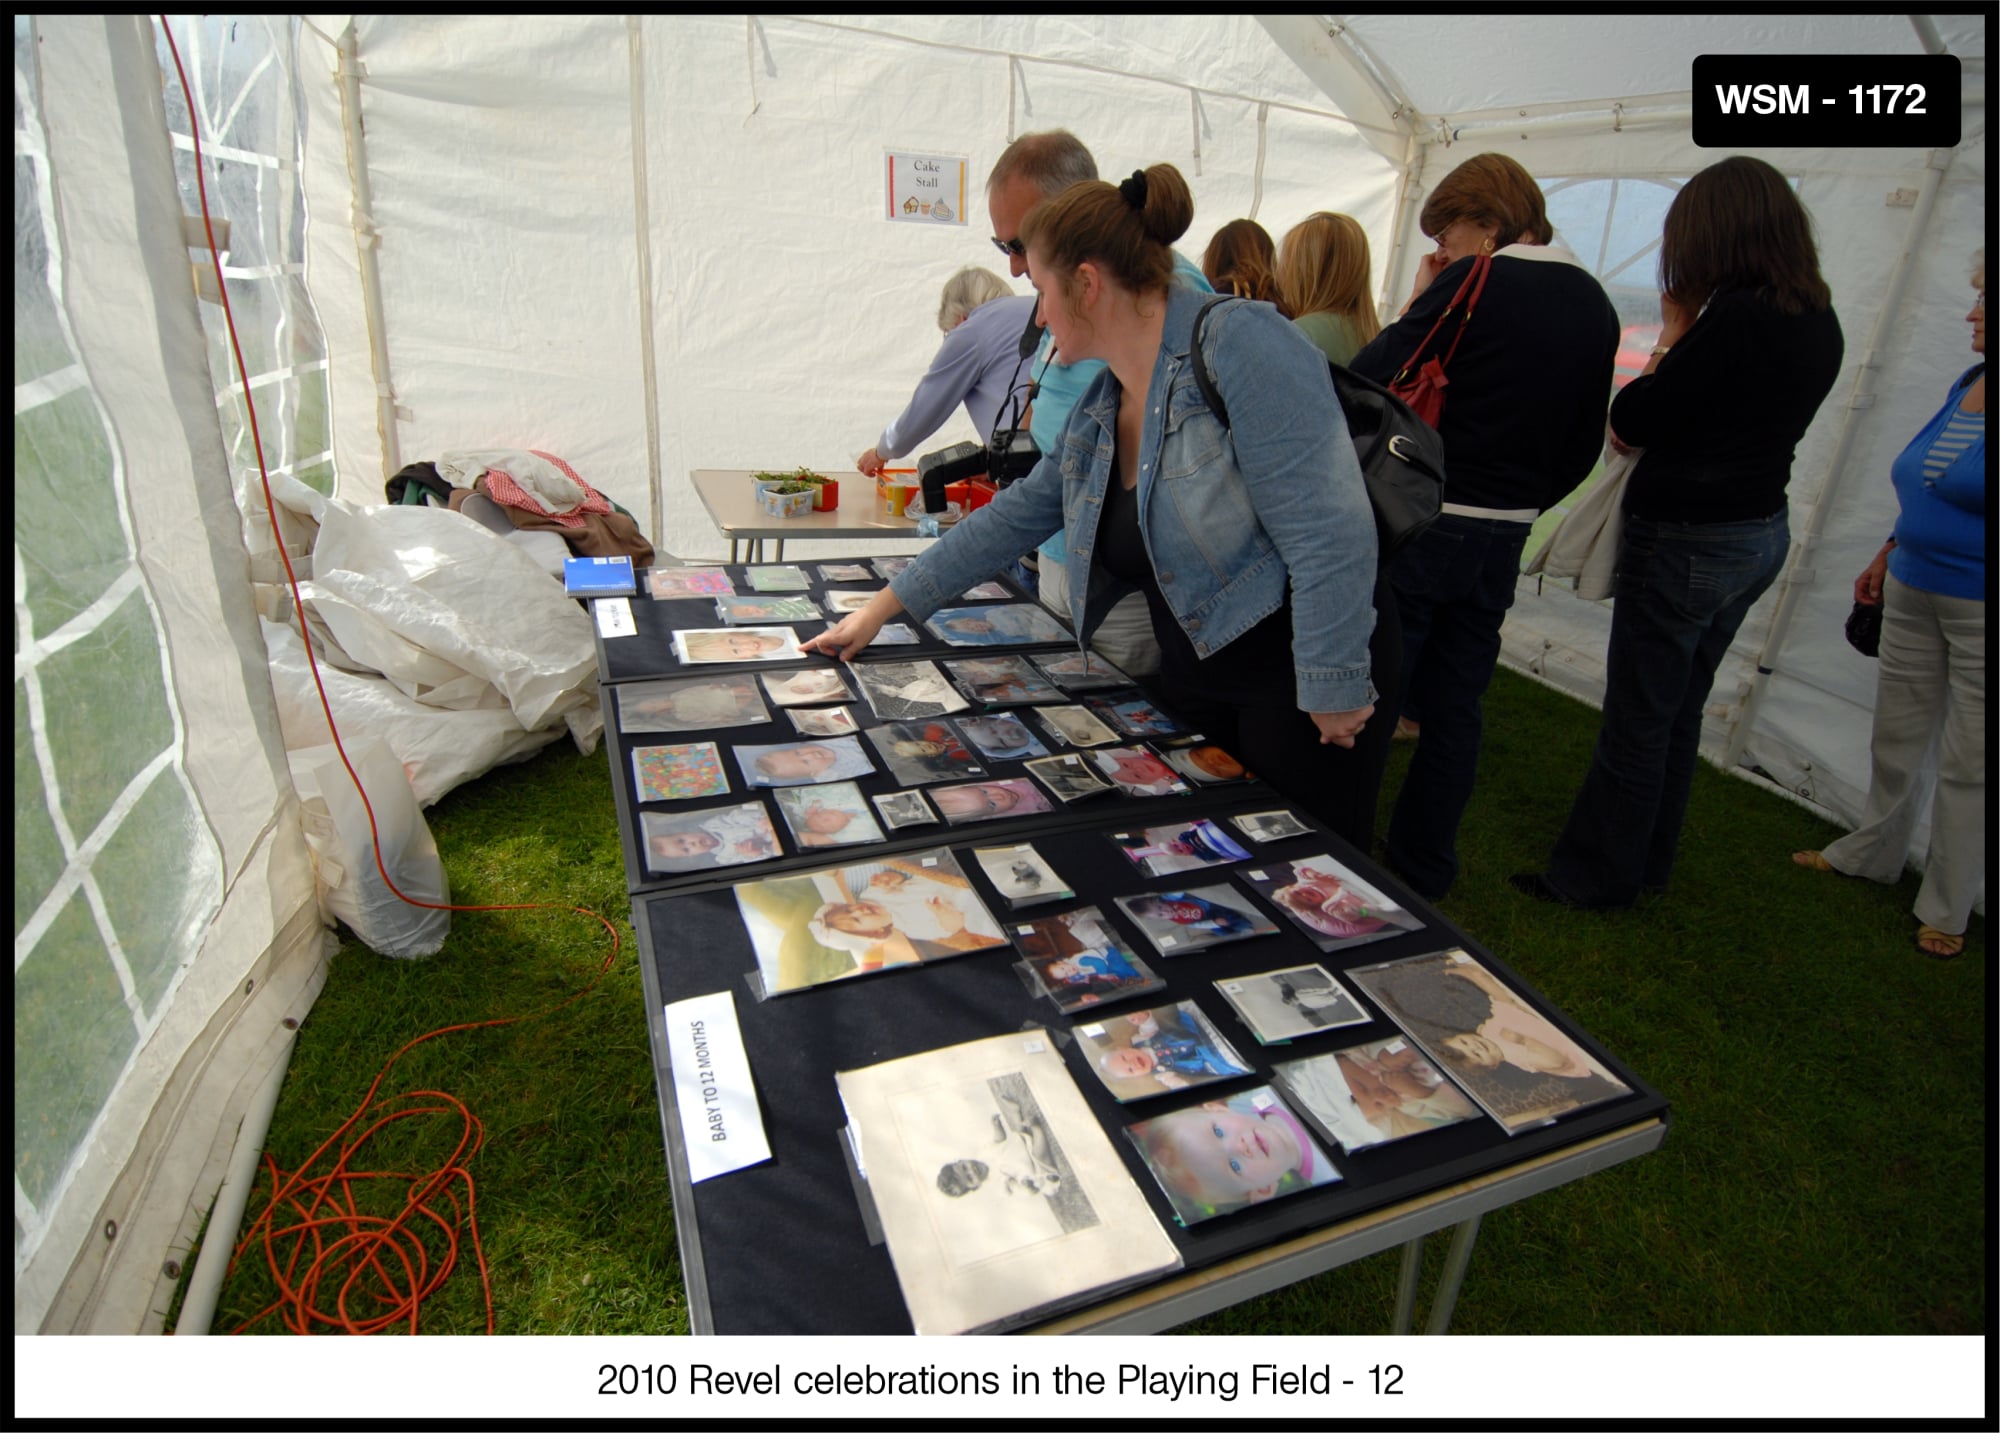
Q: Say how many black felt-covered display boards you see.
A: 3